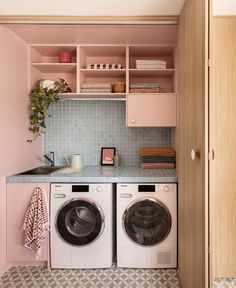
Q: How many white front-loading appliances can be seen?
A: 2